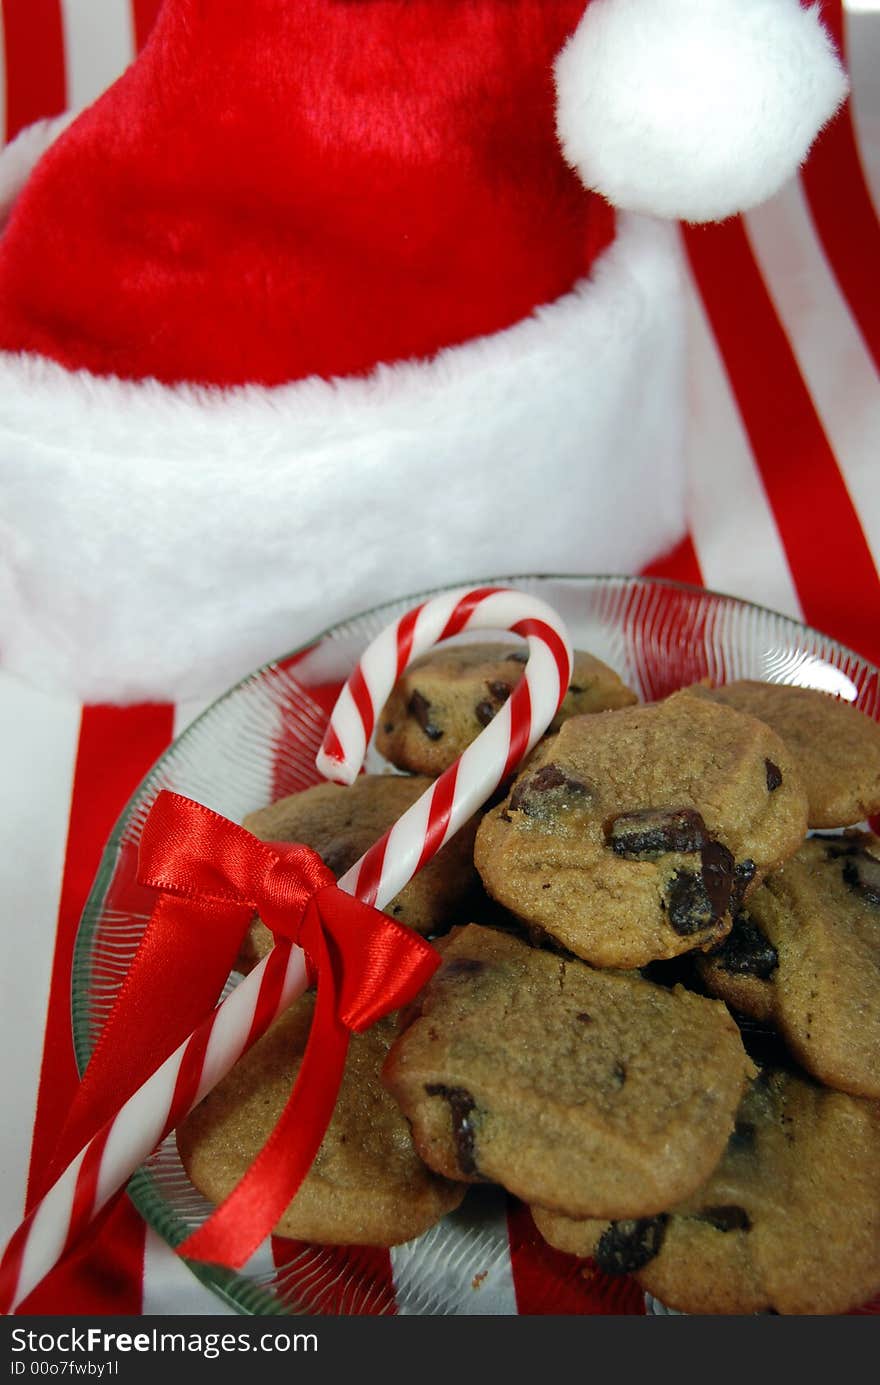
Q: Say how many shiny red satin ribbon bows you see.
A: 1